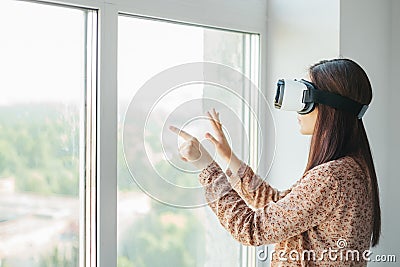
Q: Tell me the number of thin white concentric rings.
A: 4